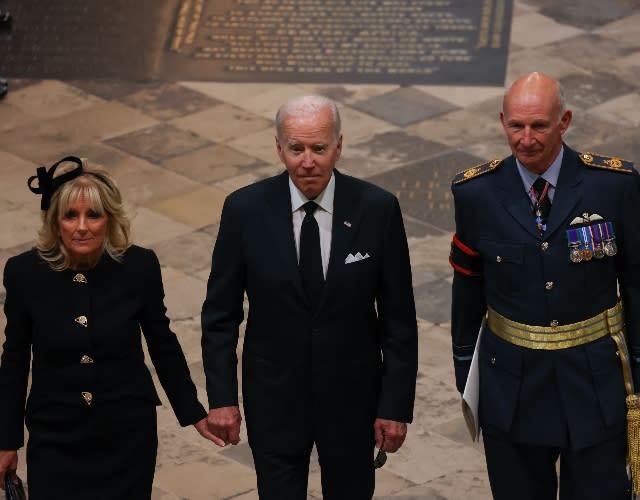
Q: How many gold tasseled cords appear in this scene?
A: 1